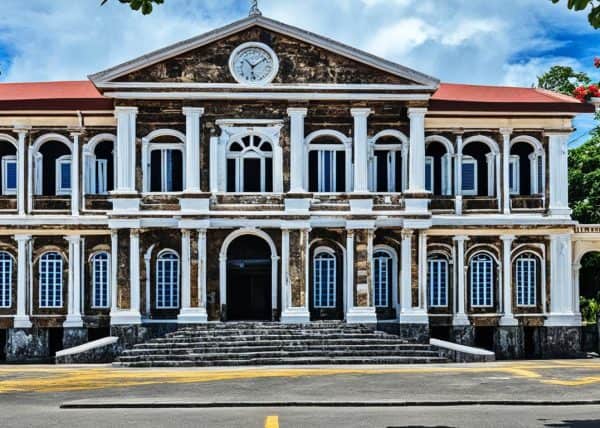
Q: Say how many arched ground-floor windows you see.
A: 9